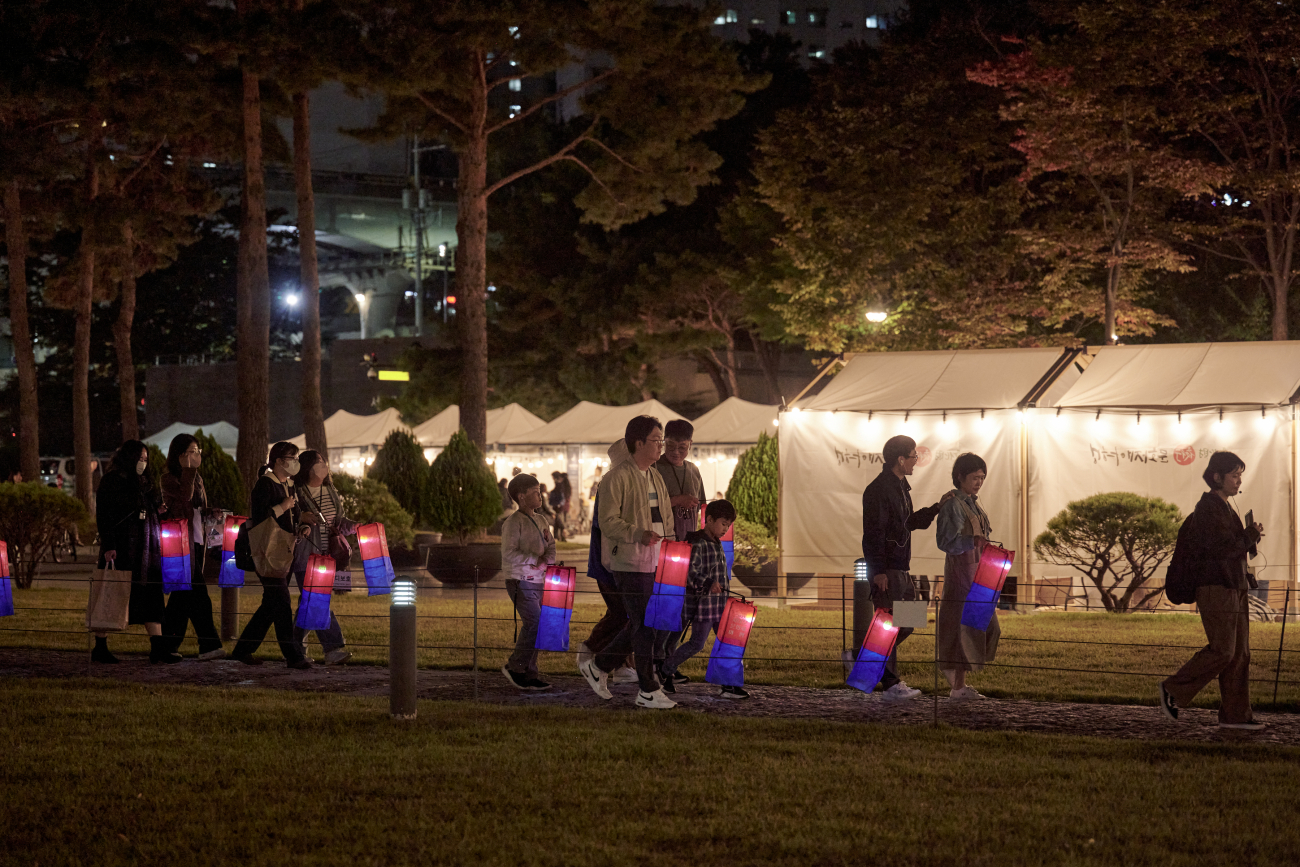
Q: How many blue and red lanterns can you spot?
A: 11